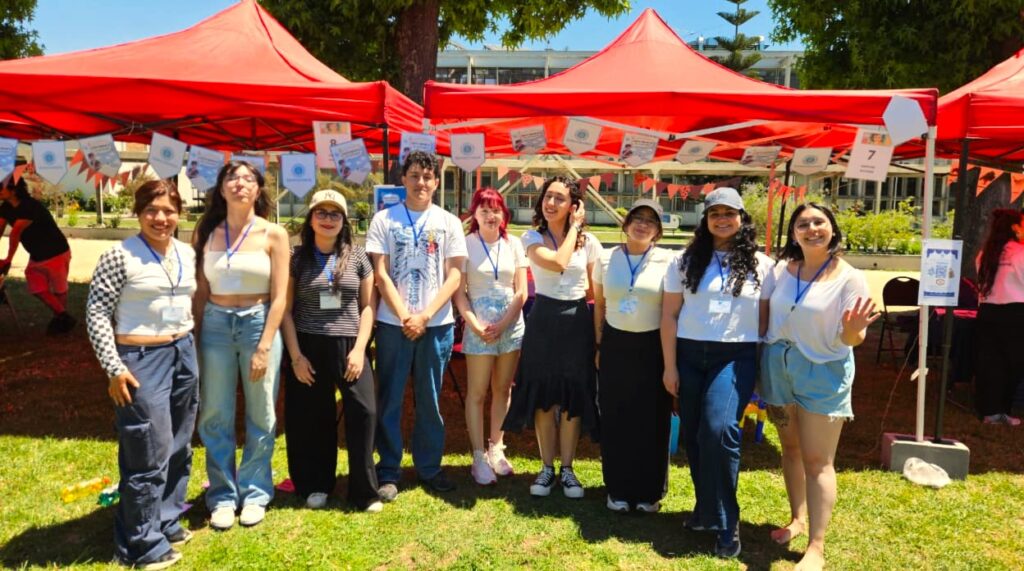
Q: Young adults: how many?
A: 9